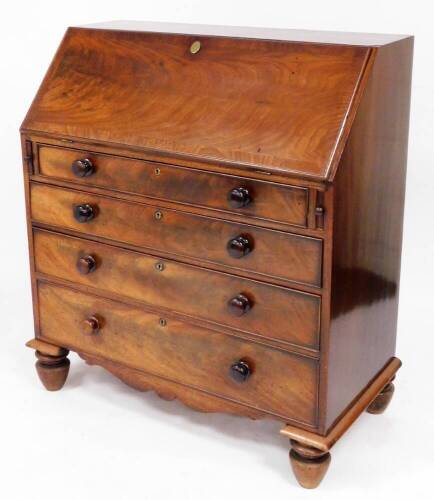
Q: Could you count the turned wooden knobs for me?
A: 8